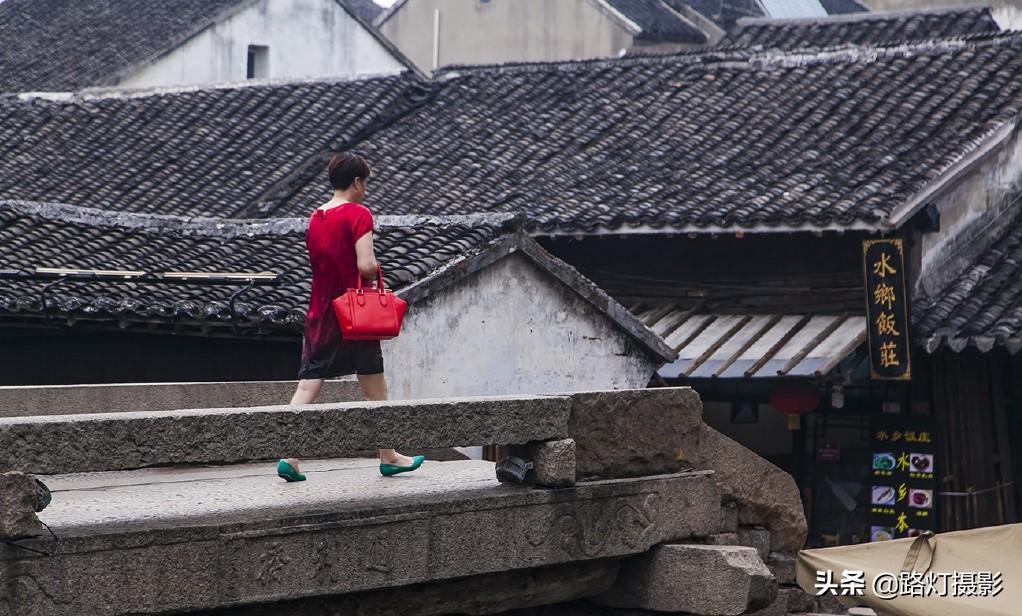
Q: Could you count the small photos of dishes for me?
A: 6